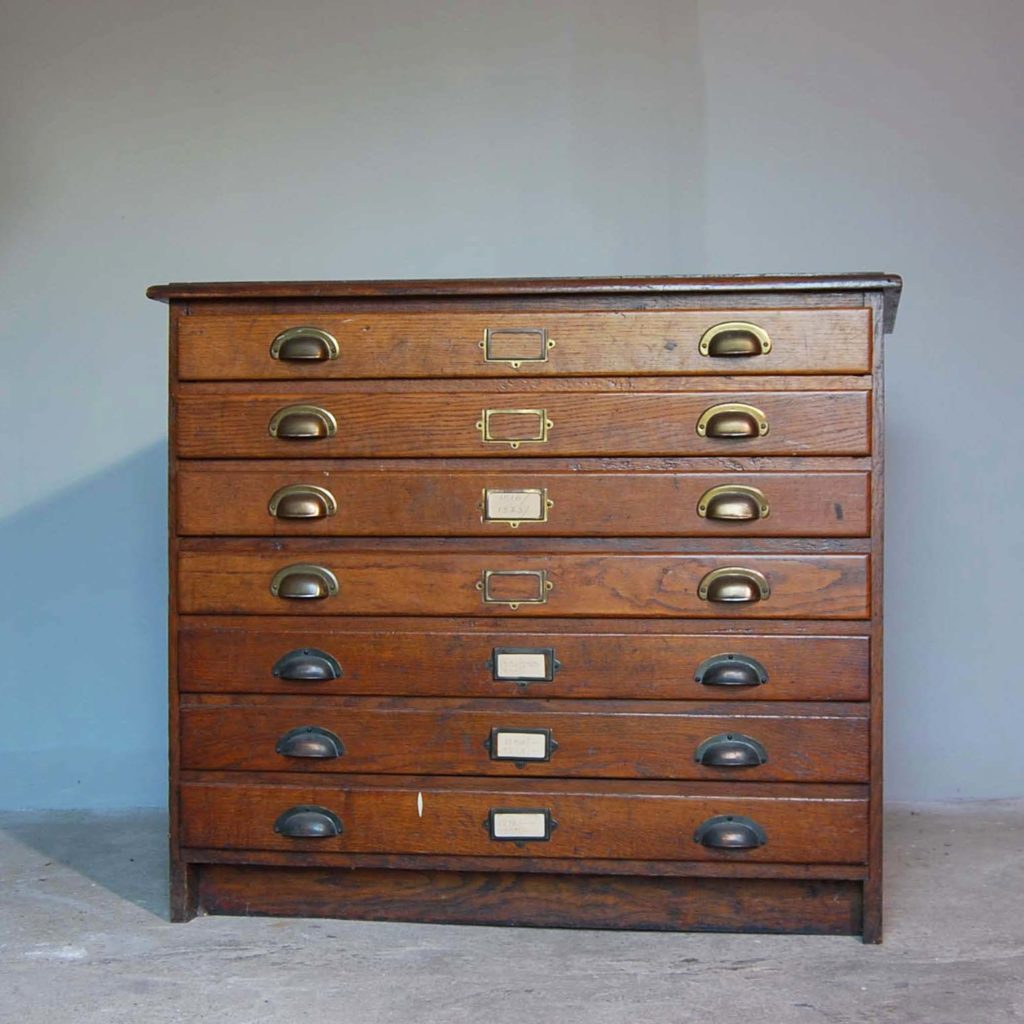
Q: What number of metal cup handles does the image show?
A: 14